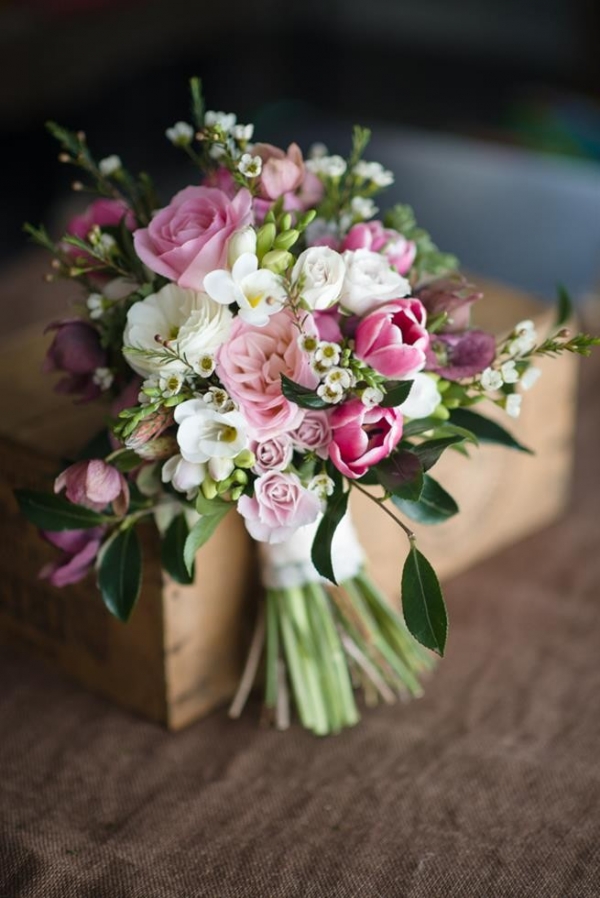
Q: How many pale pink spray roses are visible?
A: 3